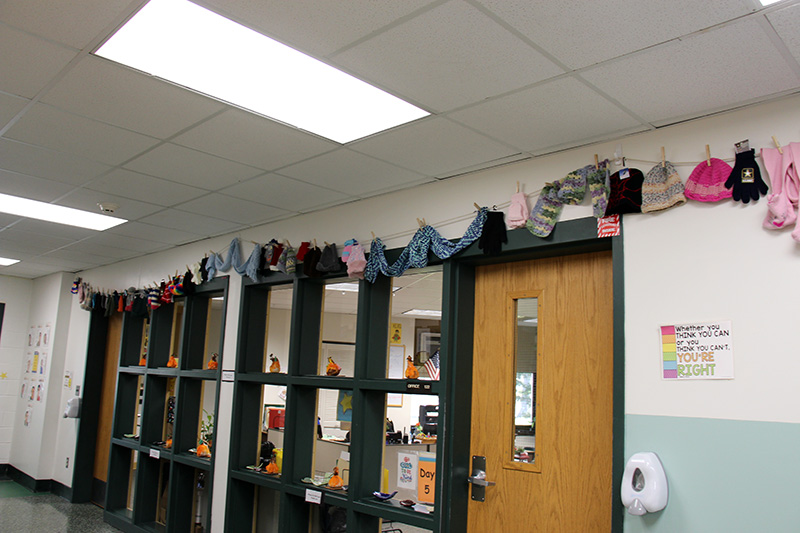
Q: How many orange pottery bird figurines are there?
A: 10